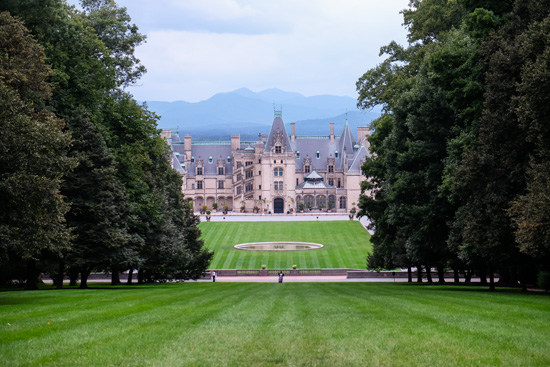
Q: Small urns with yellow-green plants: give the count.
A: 2